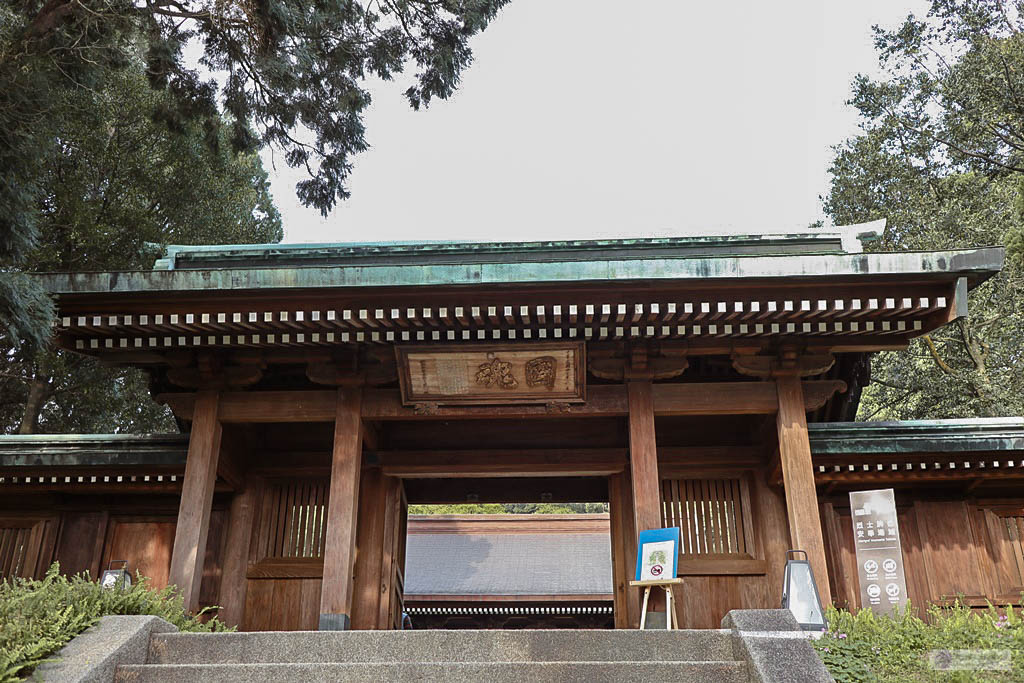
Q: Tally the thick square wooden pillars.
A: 4